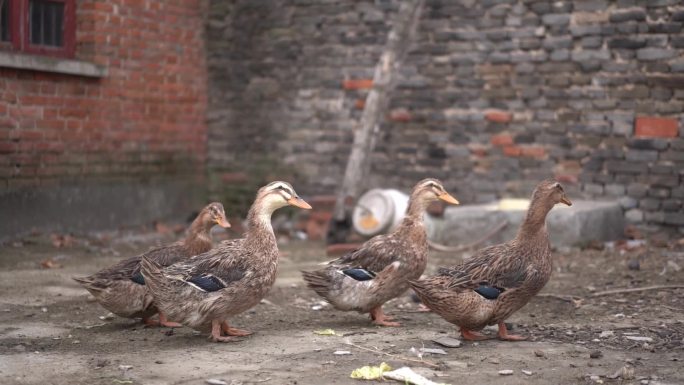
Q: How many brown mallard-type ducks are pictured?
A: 4